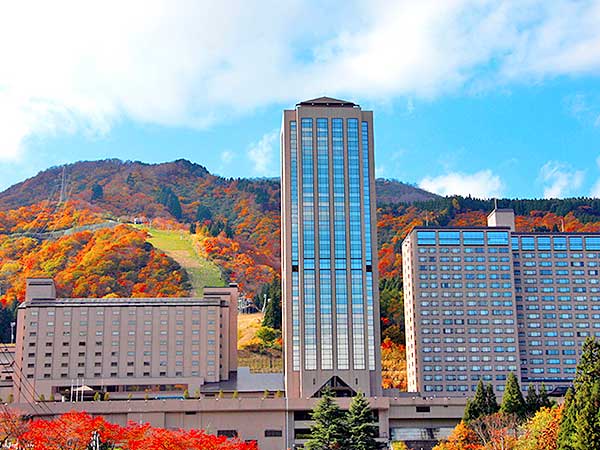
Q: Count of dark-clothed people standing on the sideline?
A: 0